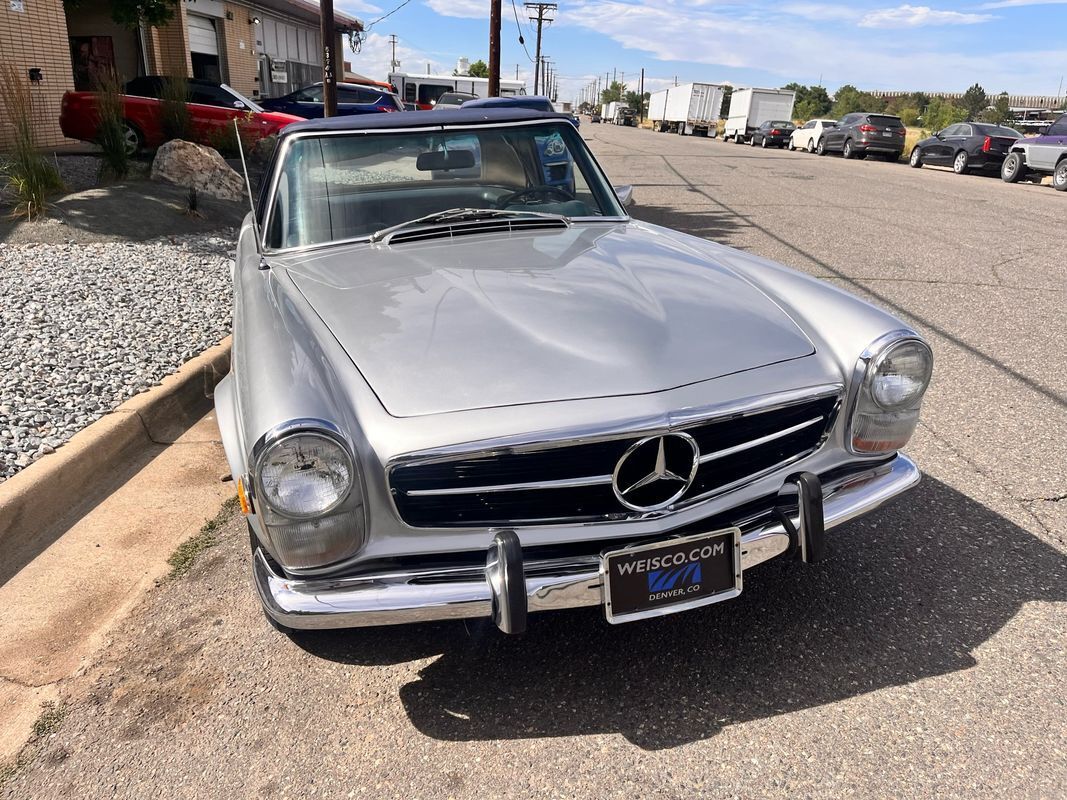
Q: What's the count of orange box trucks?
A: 0